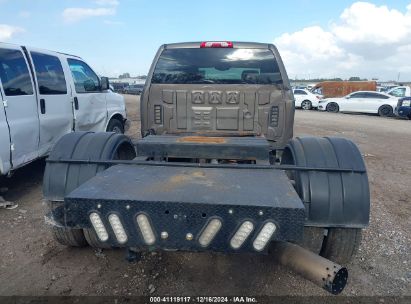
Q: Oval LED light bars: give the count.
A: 6